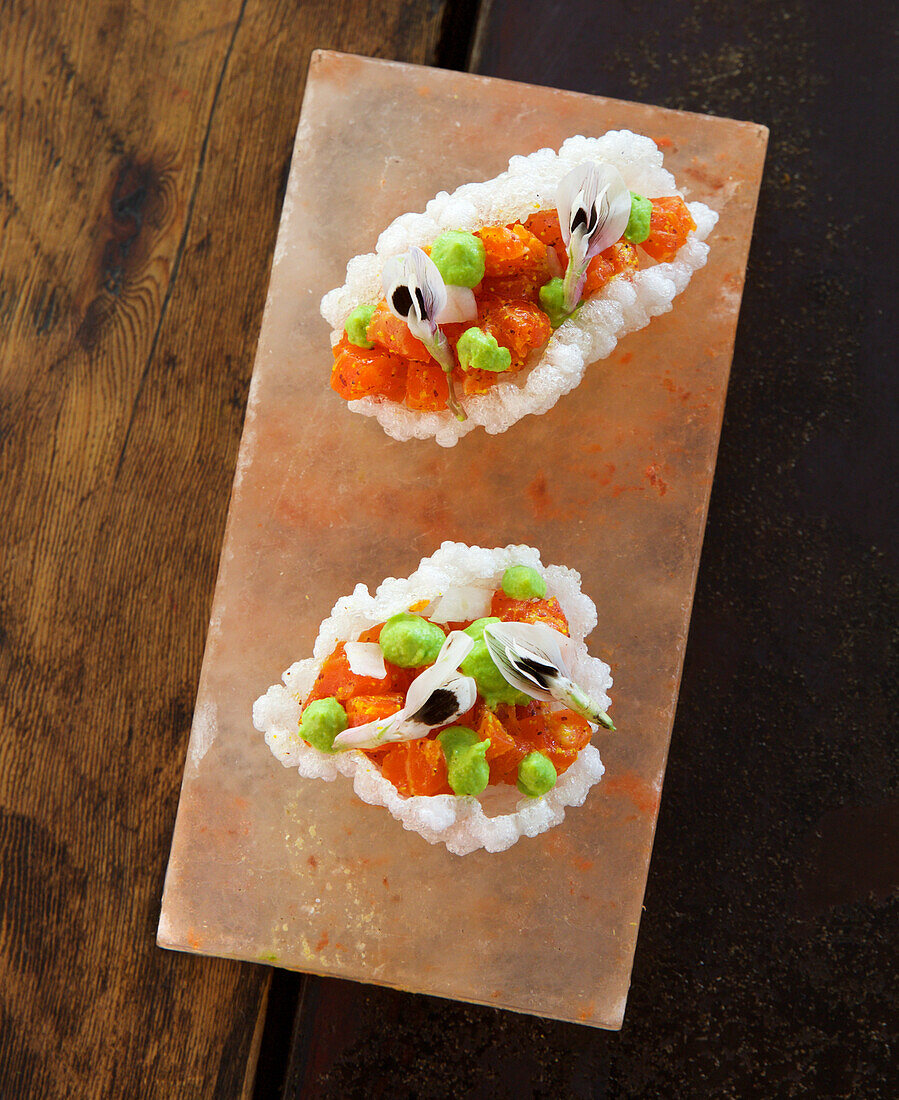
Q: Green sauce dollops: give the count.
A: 11